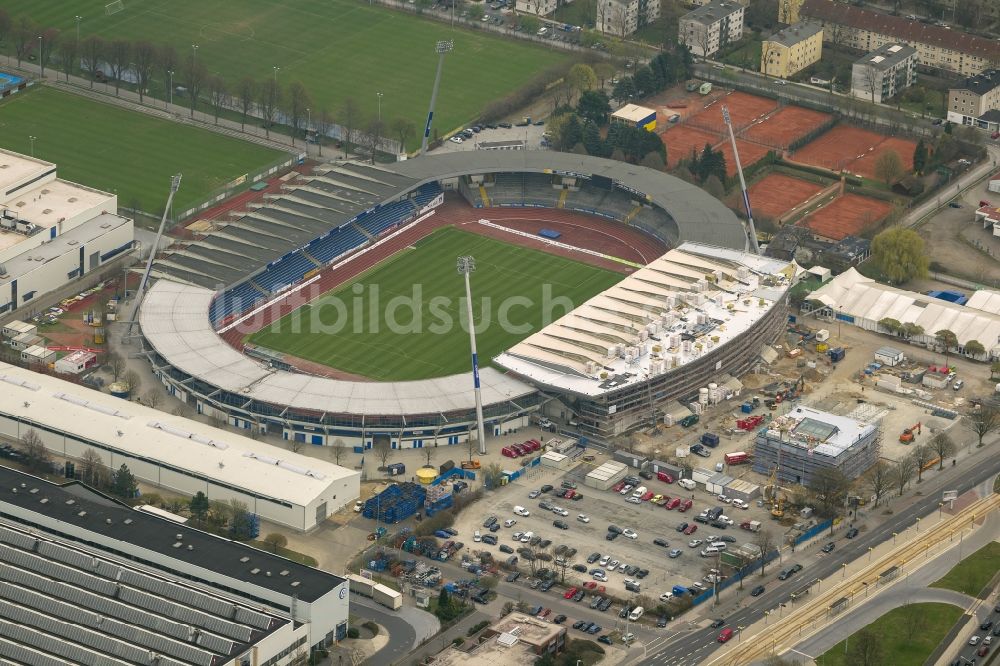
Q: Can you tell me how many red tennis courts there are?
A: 8